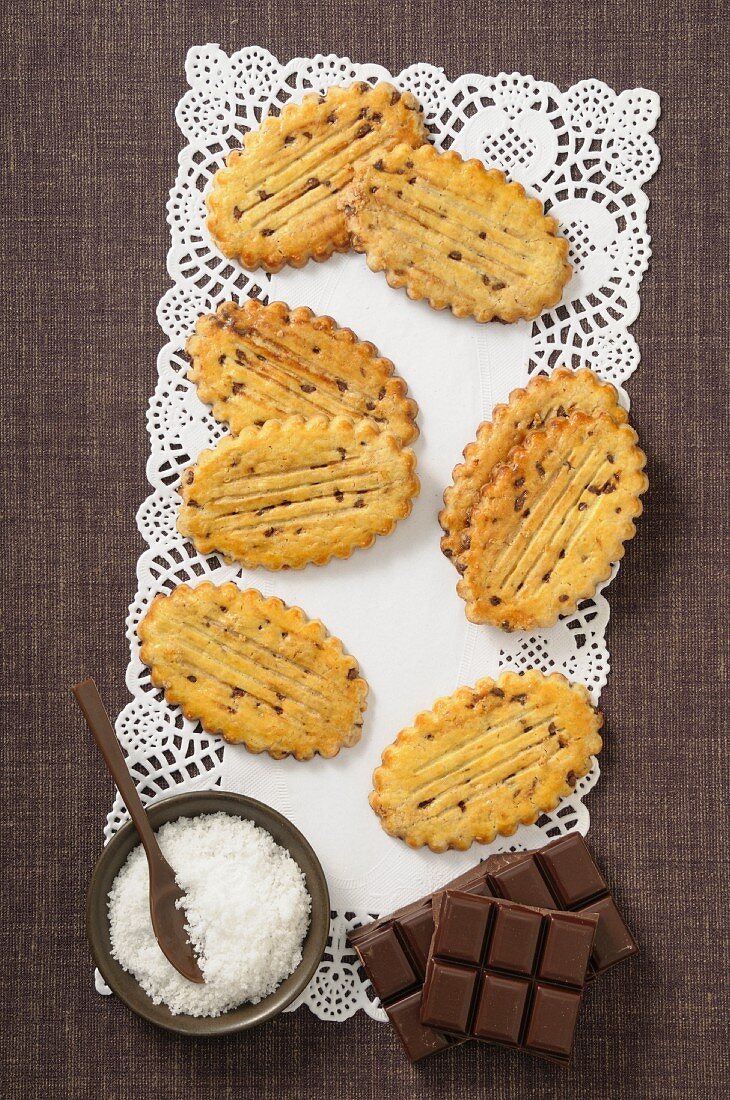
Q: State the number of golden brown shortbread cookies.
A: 8